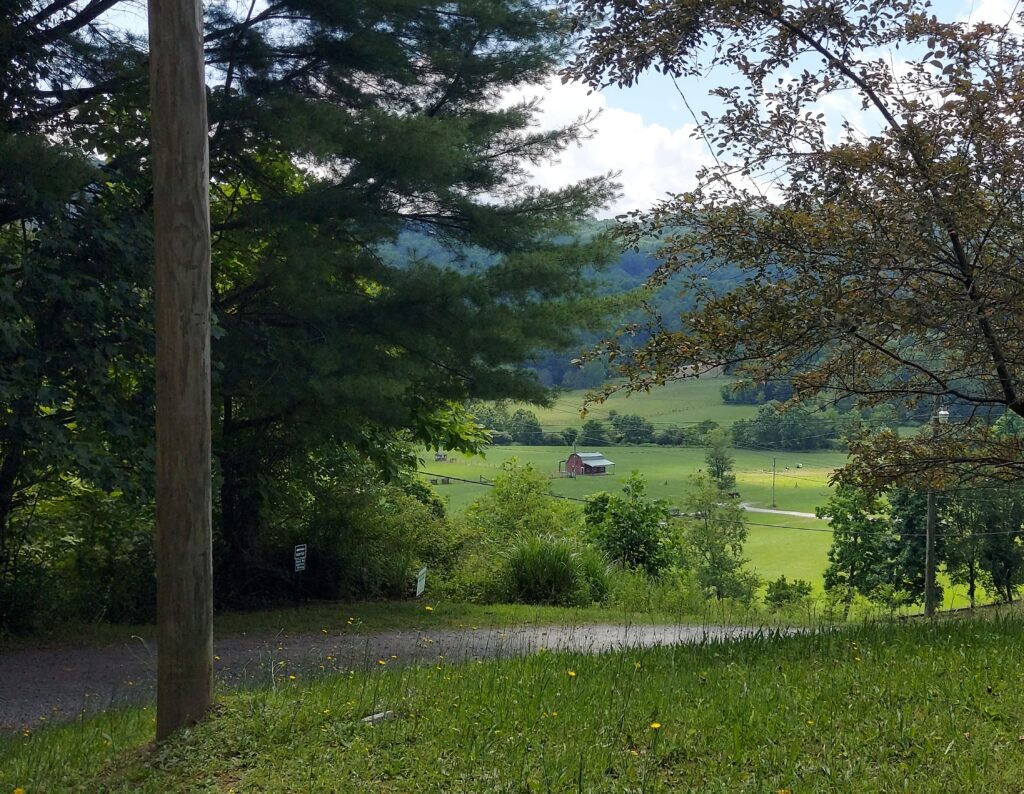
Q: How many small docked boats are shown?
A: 0